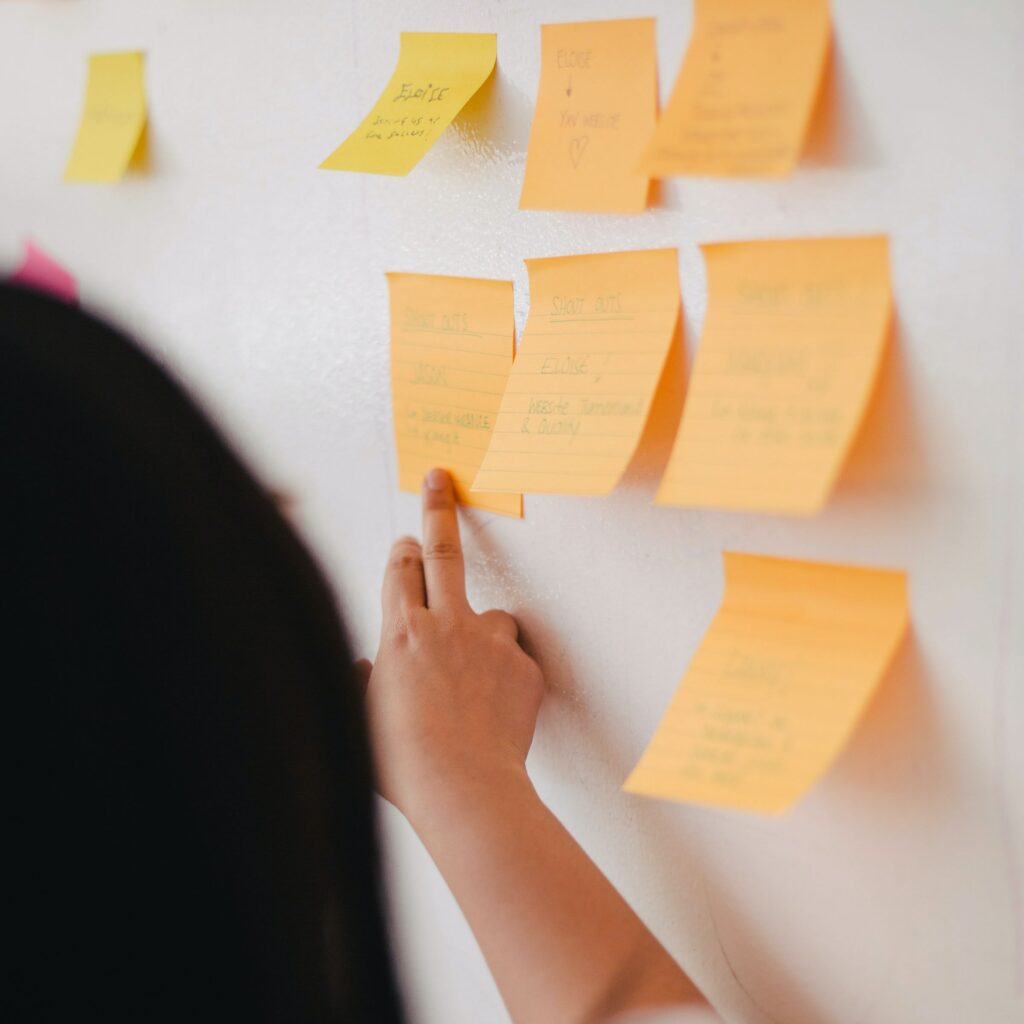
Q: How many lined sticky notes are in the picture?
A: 4